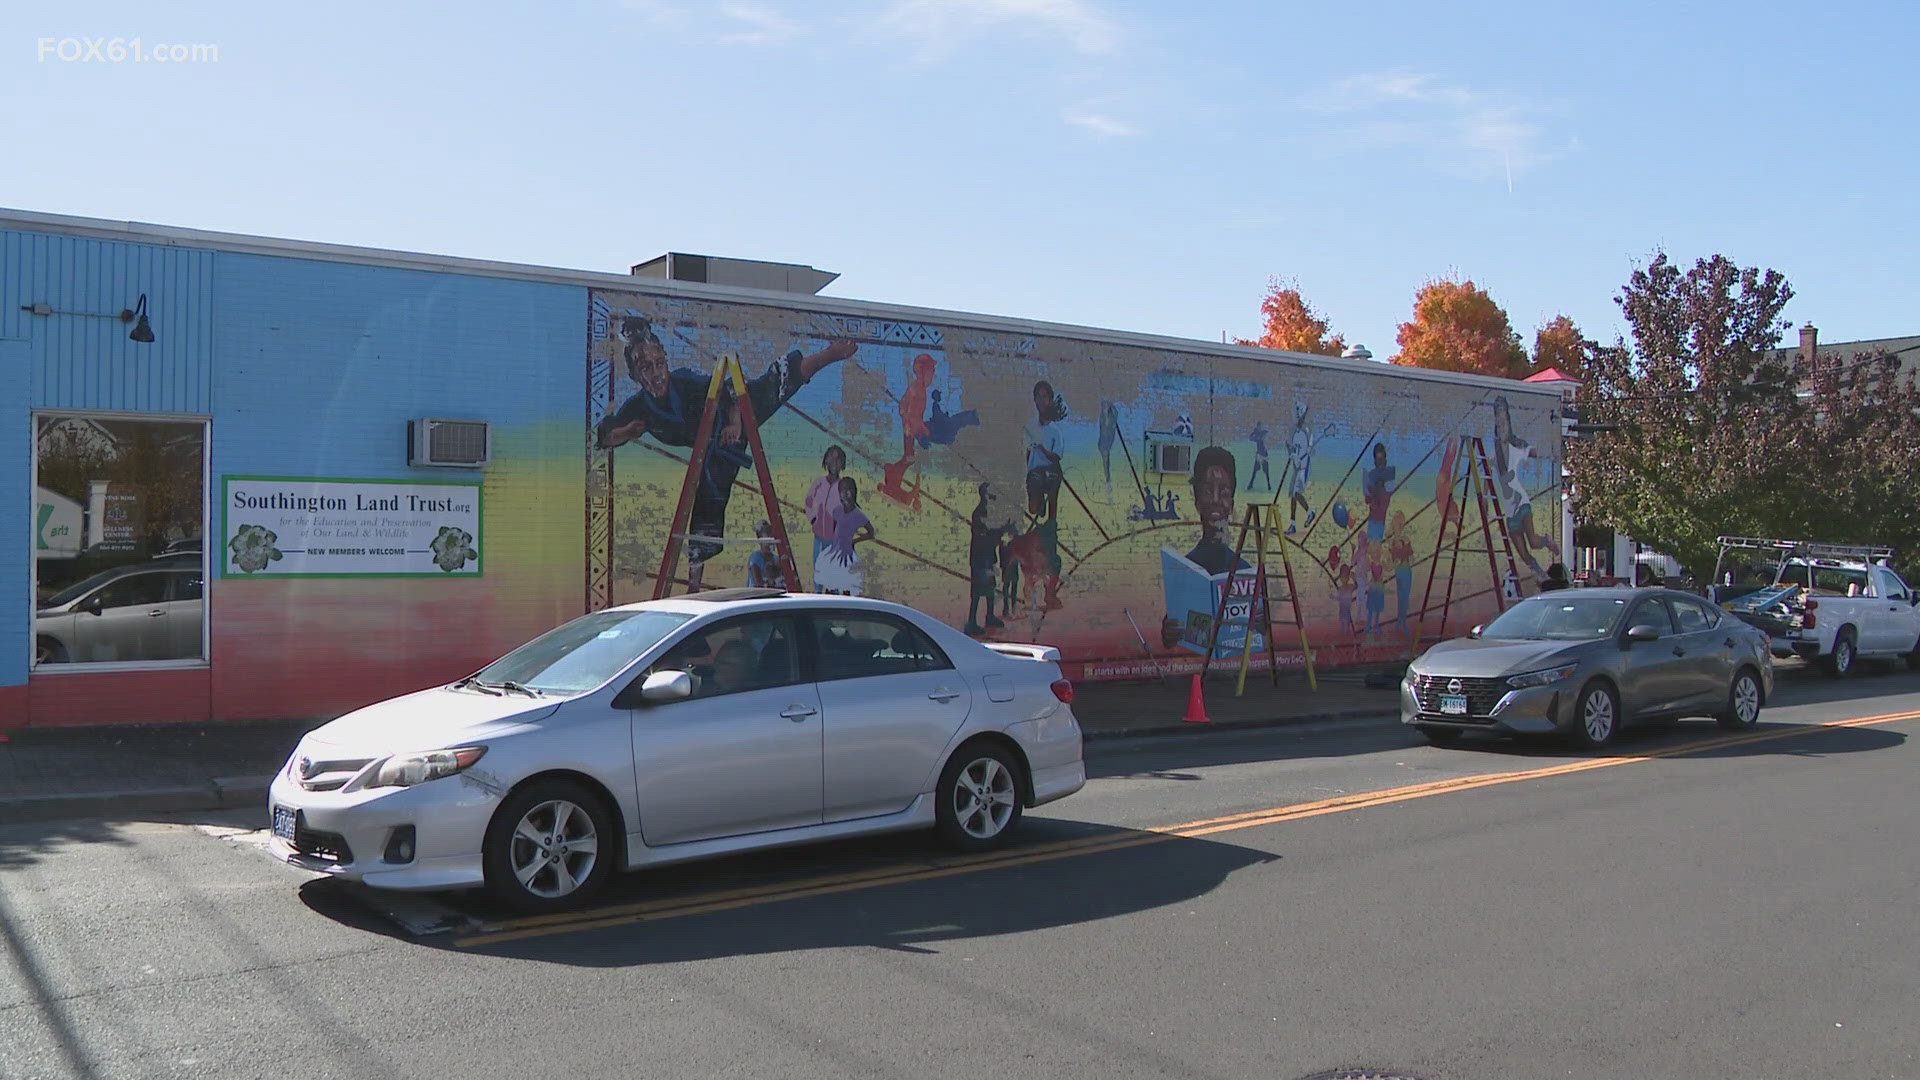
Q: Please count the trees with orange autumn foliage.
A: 3